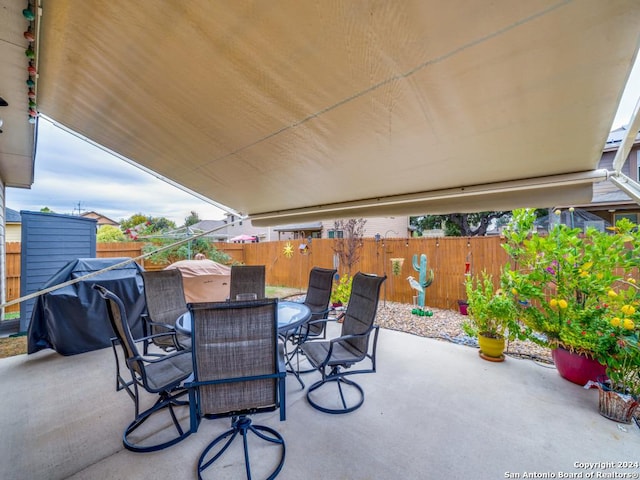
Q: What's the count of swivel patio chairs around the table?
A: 6